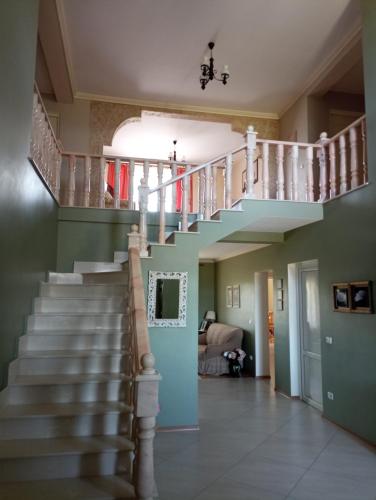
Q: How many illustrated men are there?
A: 0